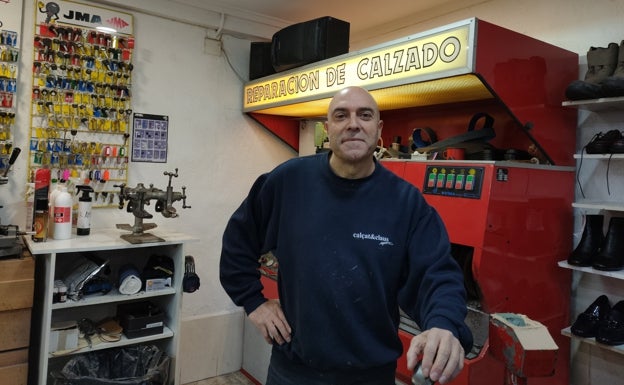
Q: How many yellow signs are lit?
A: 1